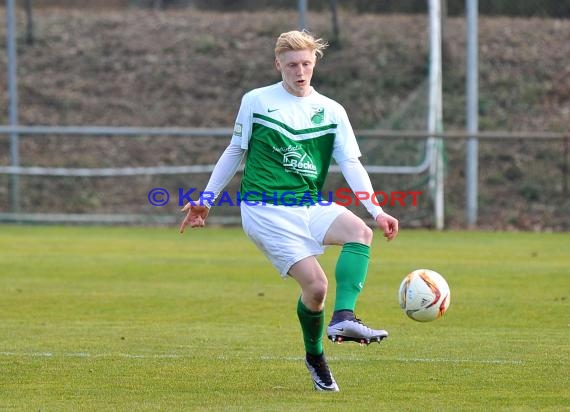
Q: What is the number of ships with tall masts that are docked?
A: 0